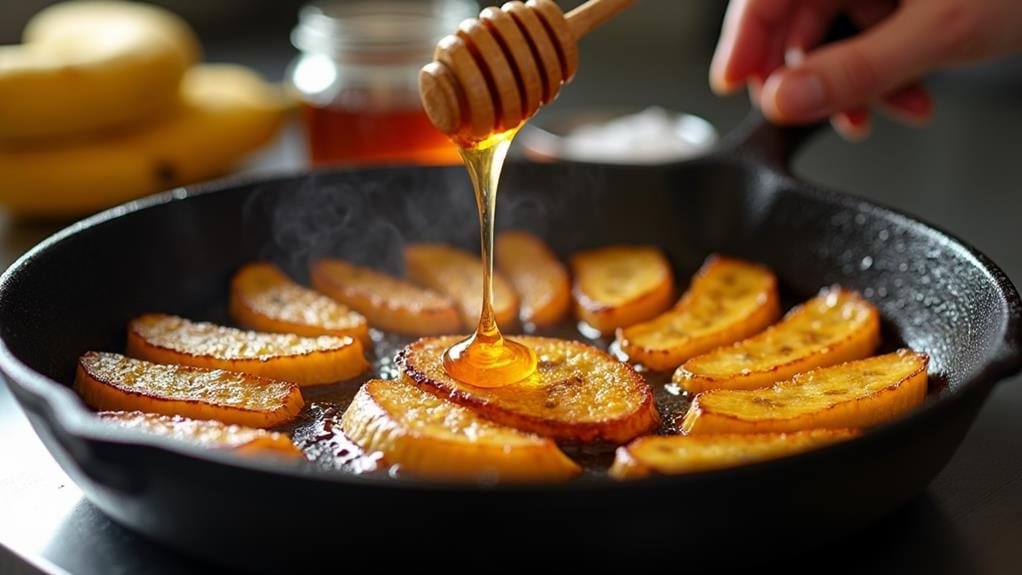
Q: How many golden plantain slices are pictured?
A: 14